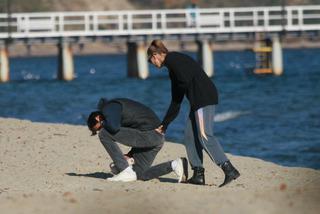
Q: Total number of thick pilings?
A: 5